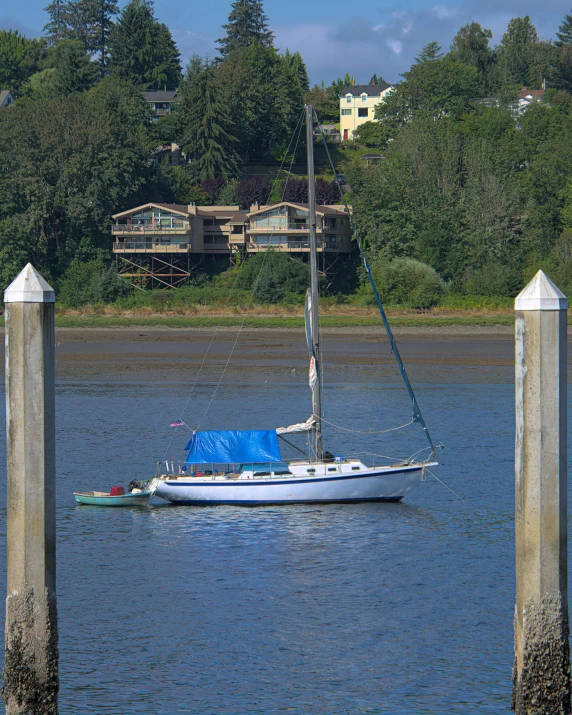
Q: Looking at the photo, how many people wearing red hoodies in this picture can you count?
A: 0